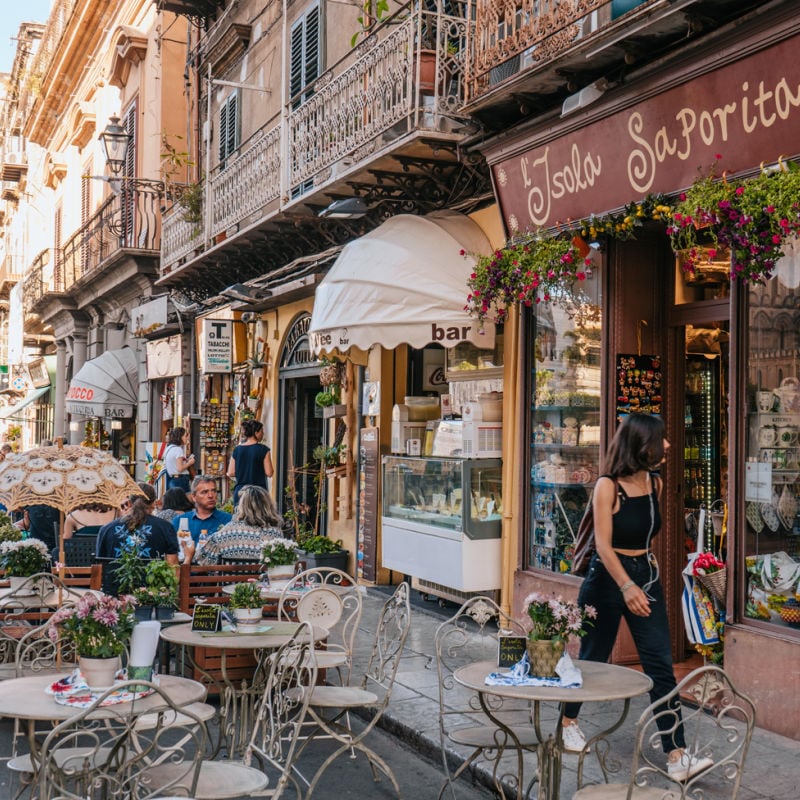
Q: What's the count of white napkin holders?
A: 1